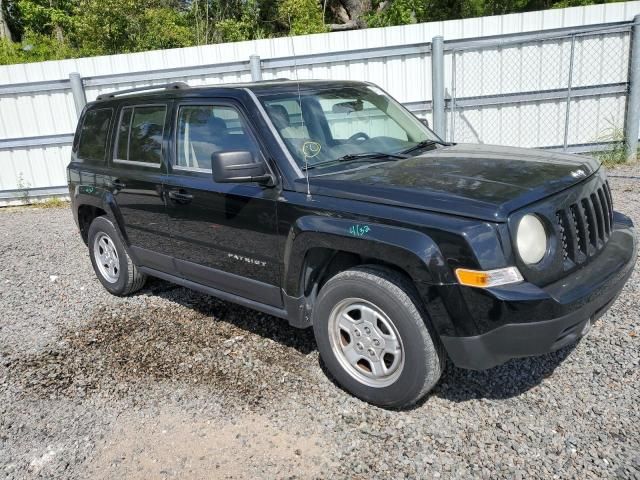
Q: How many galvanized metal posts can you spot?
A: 4